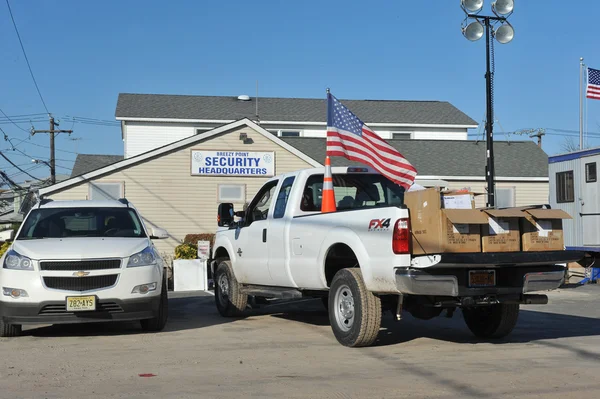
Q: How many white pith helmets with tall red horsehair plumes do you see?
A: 0